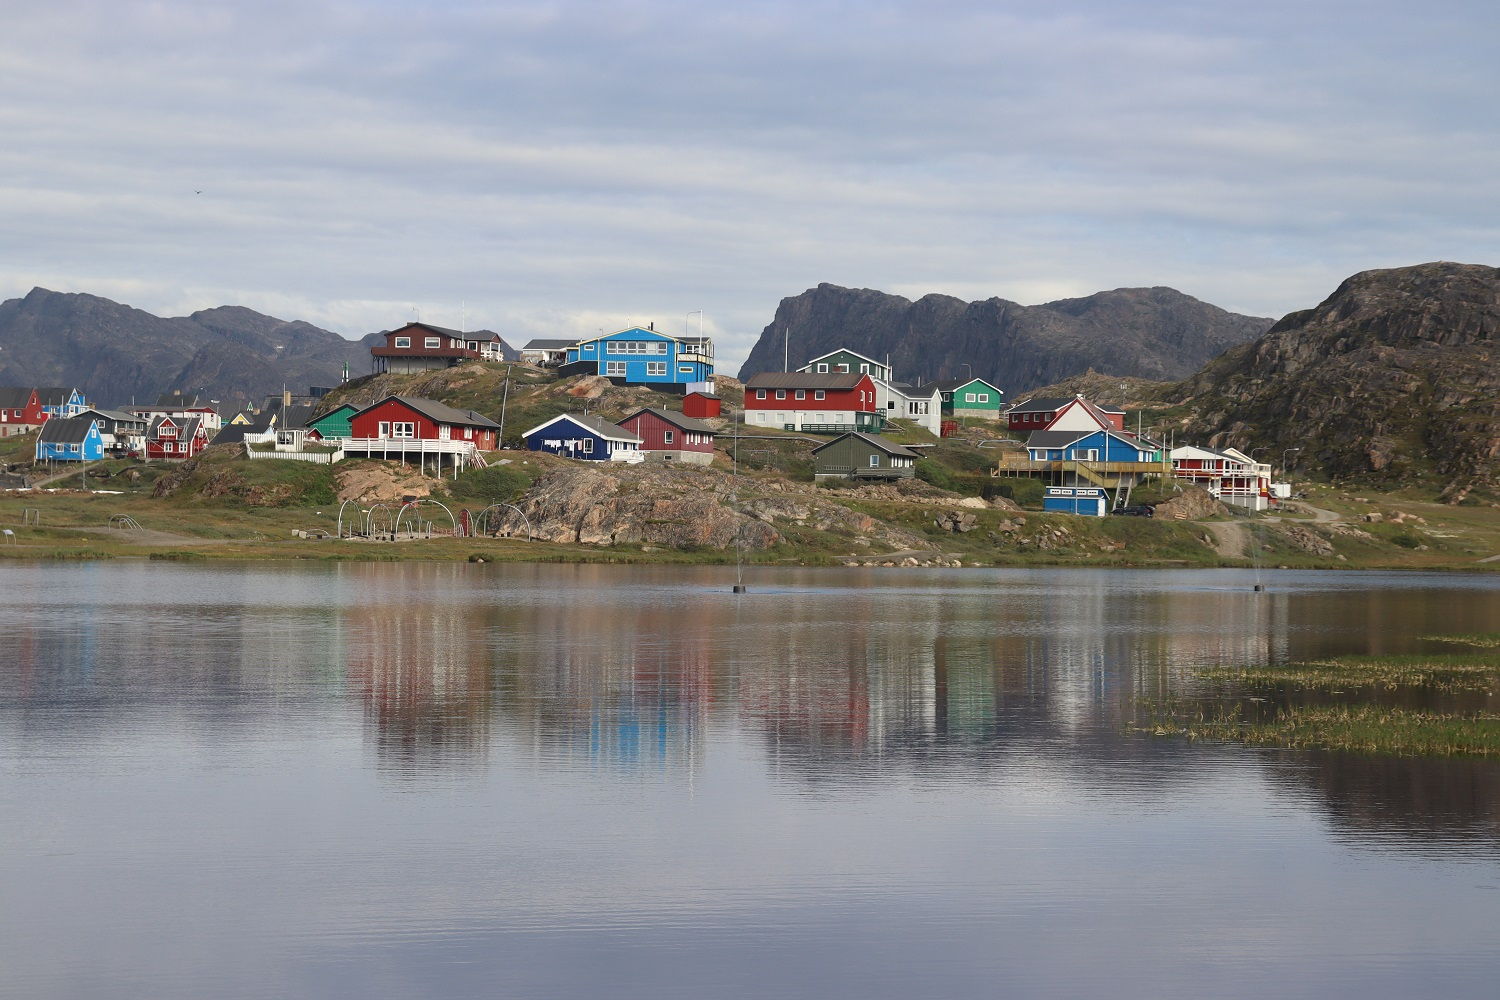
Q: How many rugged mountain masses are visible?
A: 3